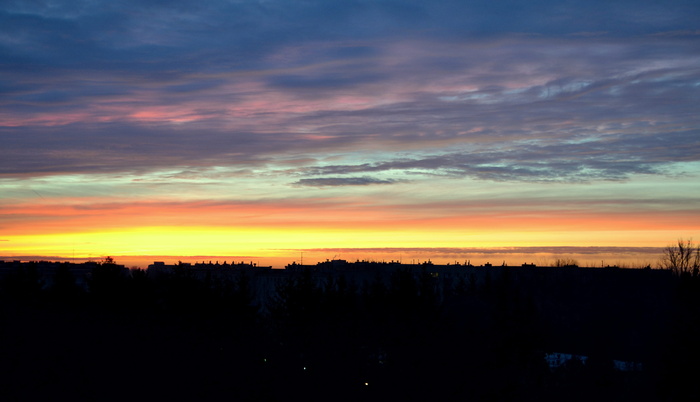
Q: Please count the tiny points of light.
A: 3